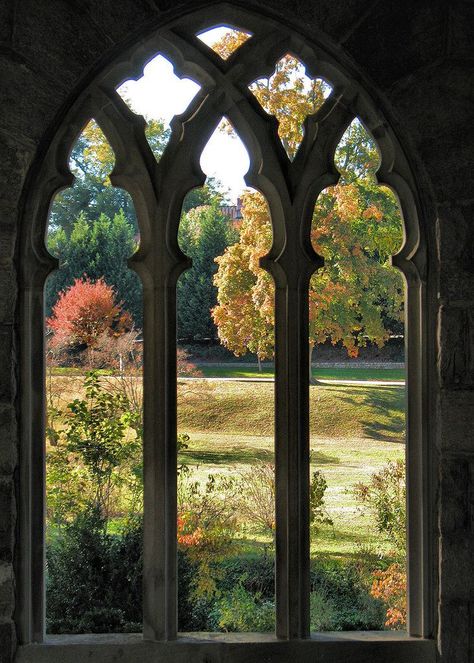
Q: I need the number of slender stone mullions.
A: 2